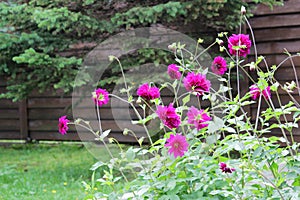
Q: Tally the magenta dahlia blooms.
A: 12